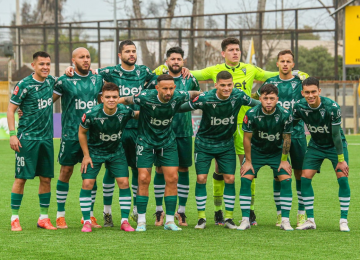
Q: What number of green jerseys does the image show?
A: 10